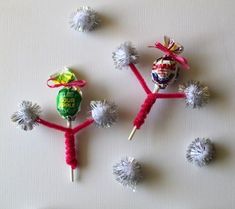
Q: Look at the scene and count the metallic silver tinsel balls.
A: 7